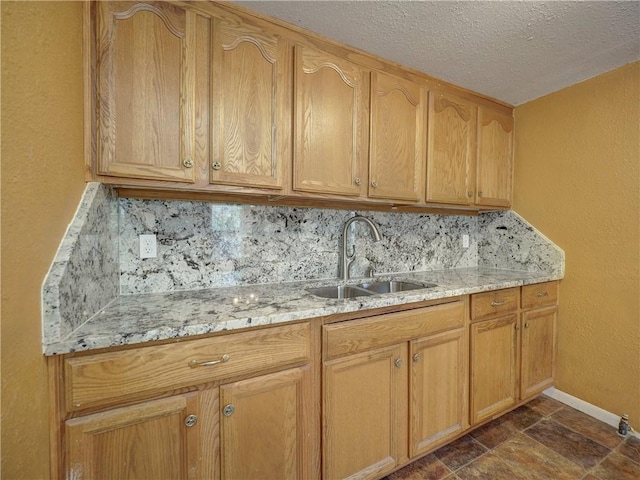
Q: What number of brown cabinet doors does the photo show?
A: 12